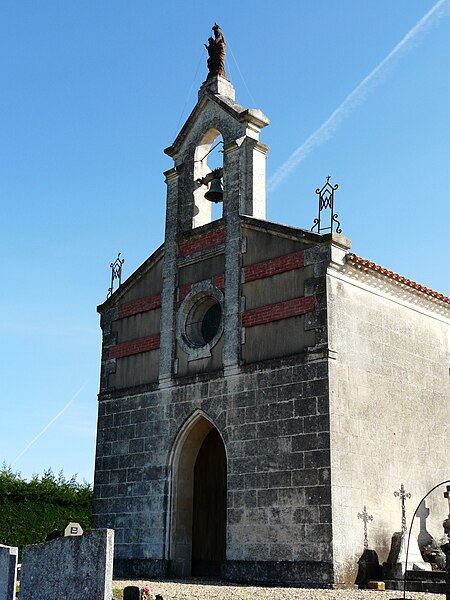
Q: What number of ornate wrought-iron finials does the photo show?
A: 2